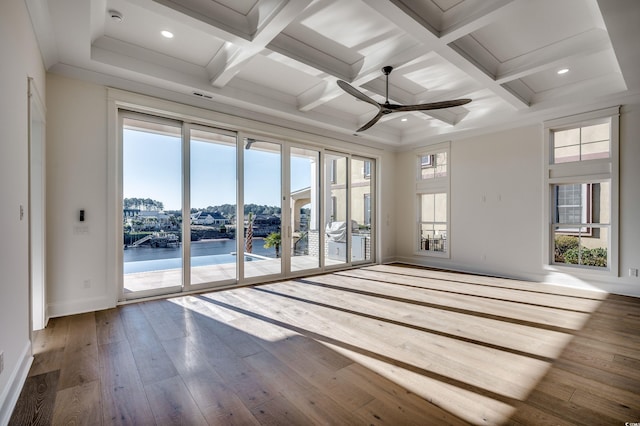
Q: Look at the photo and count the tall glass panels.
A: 6